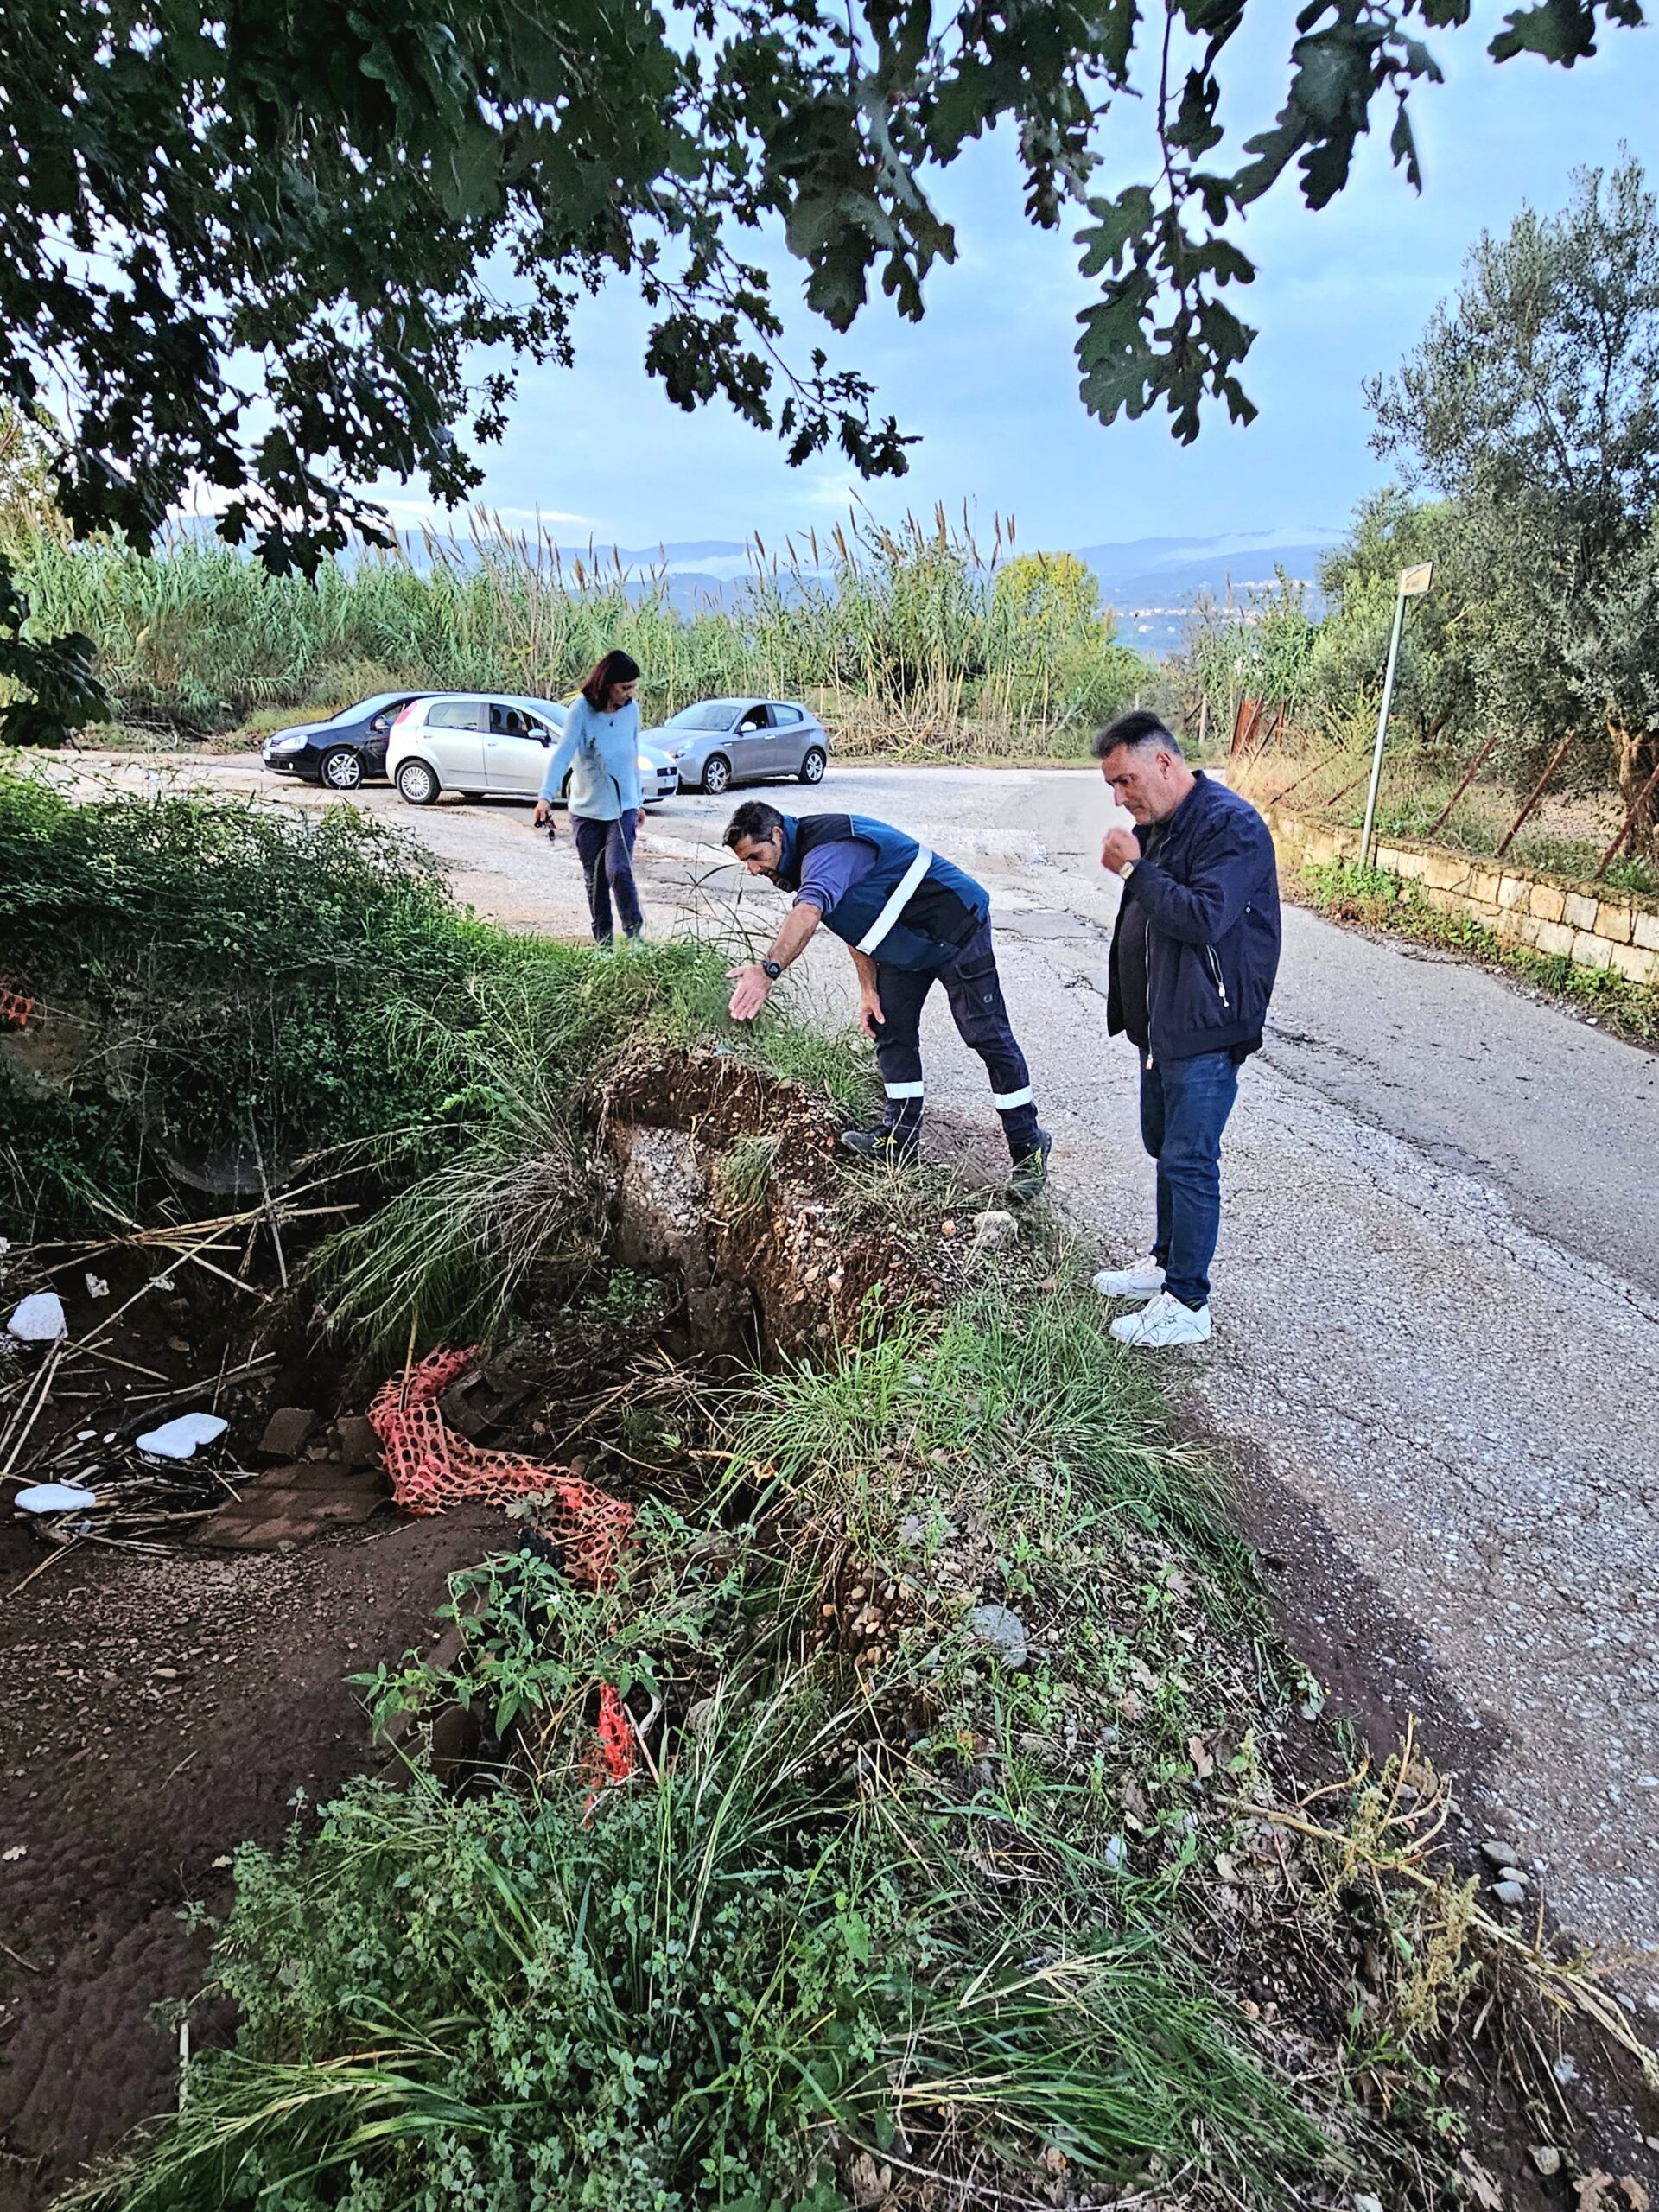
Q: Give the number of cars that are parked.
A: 3